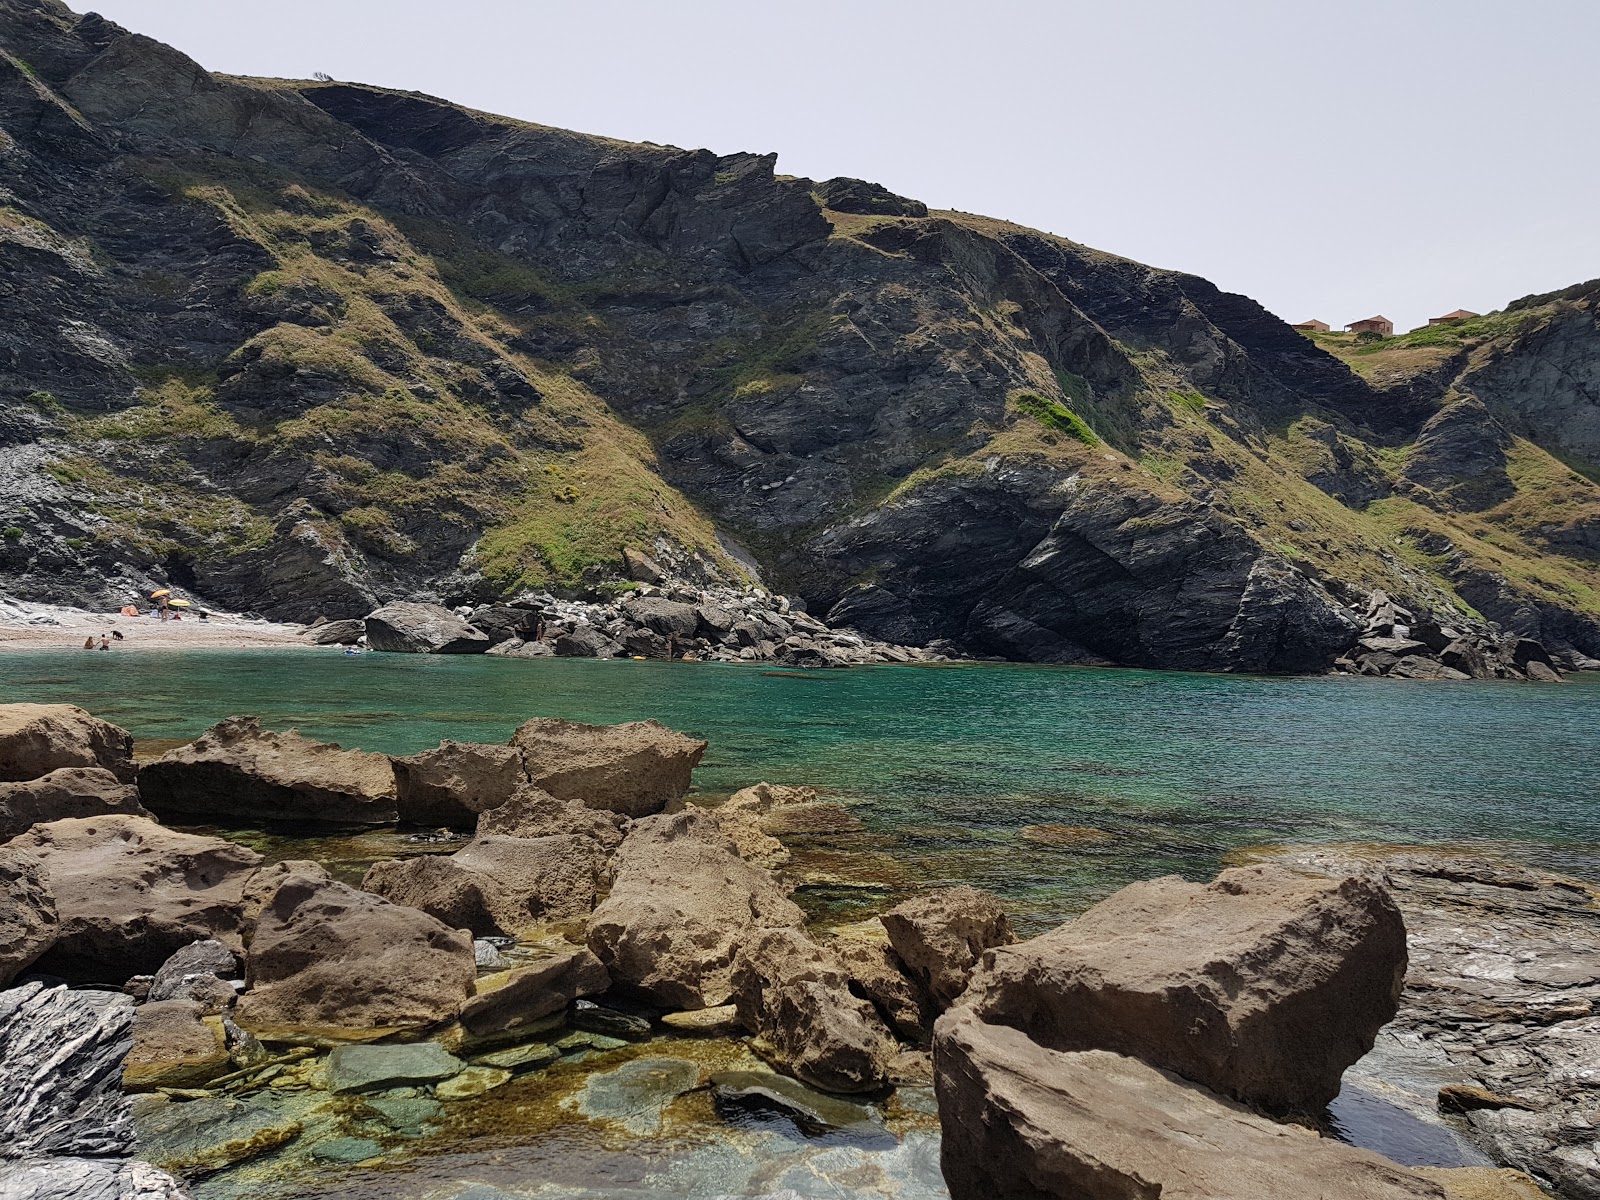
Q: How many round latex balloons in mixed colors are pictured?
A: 0